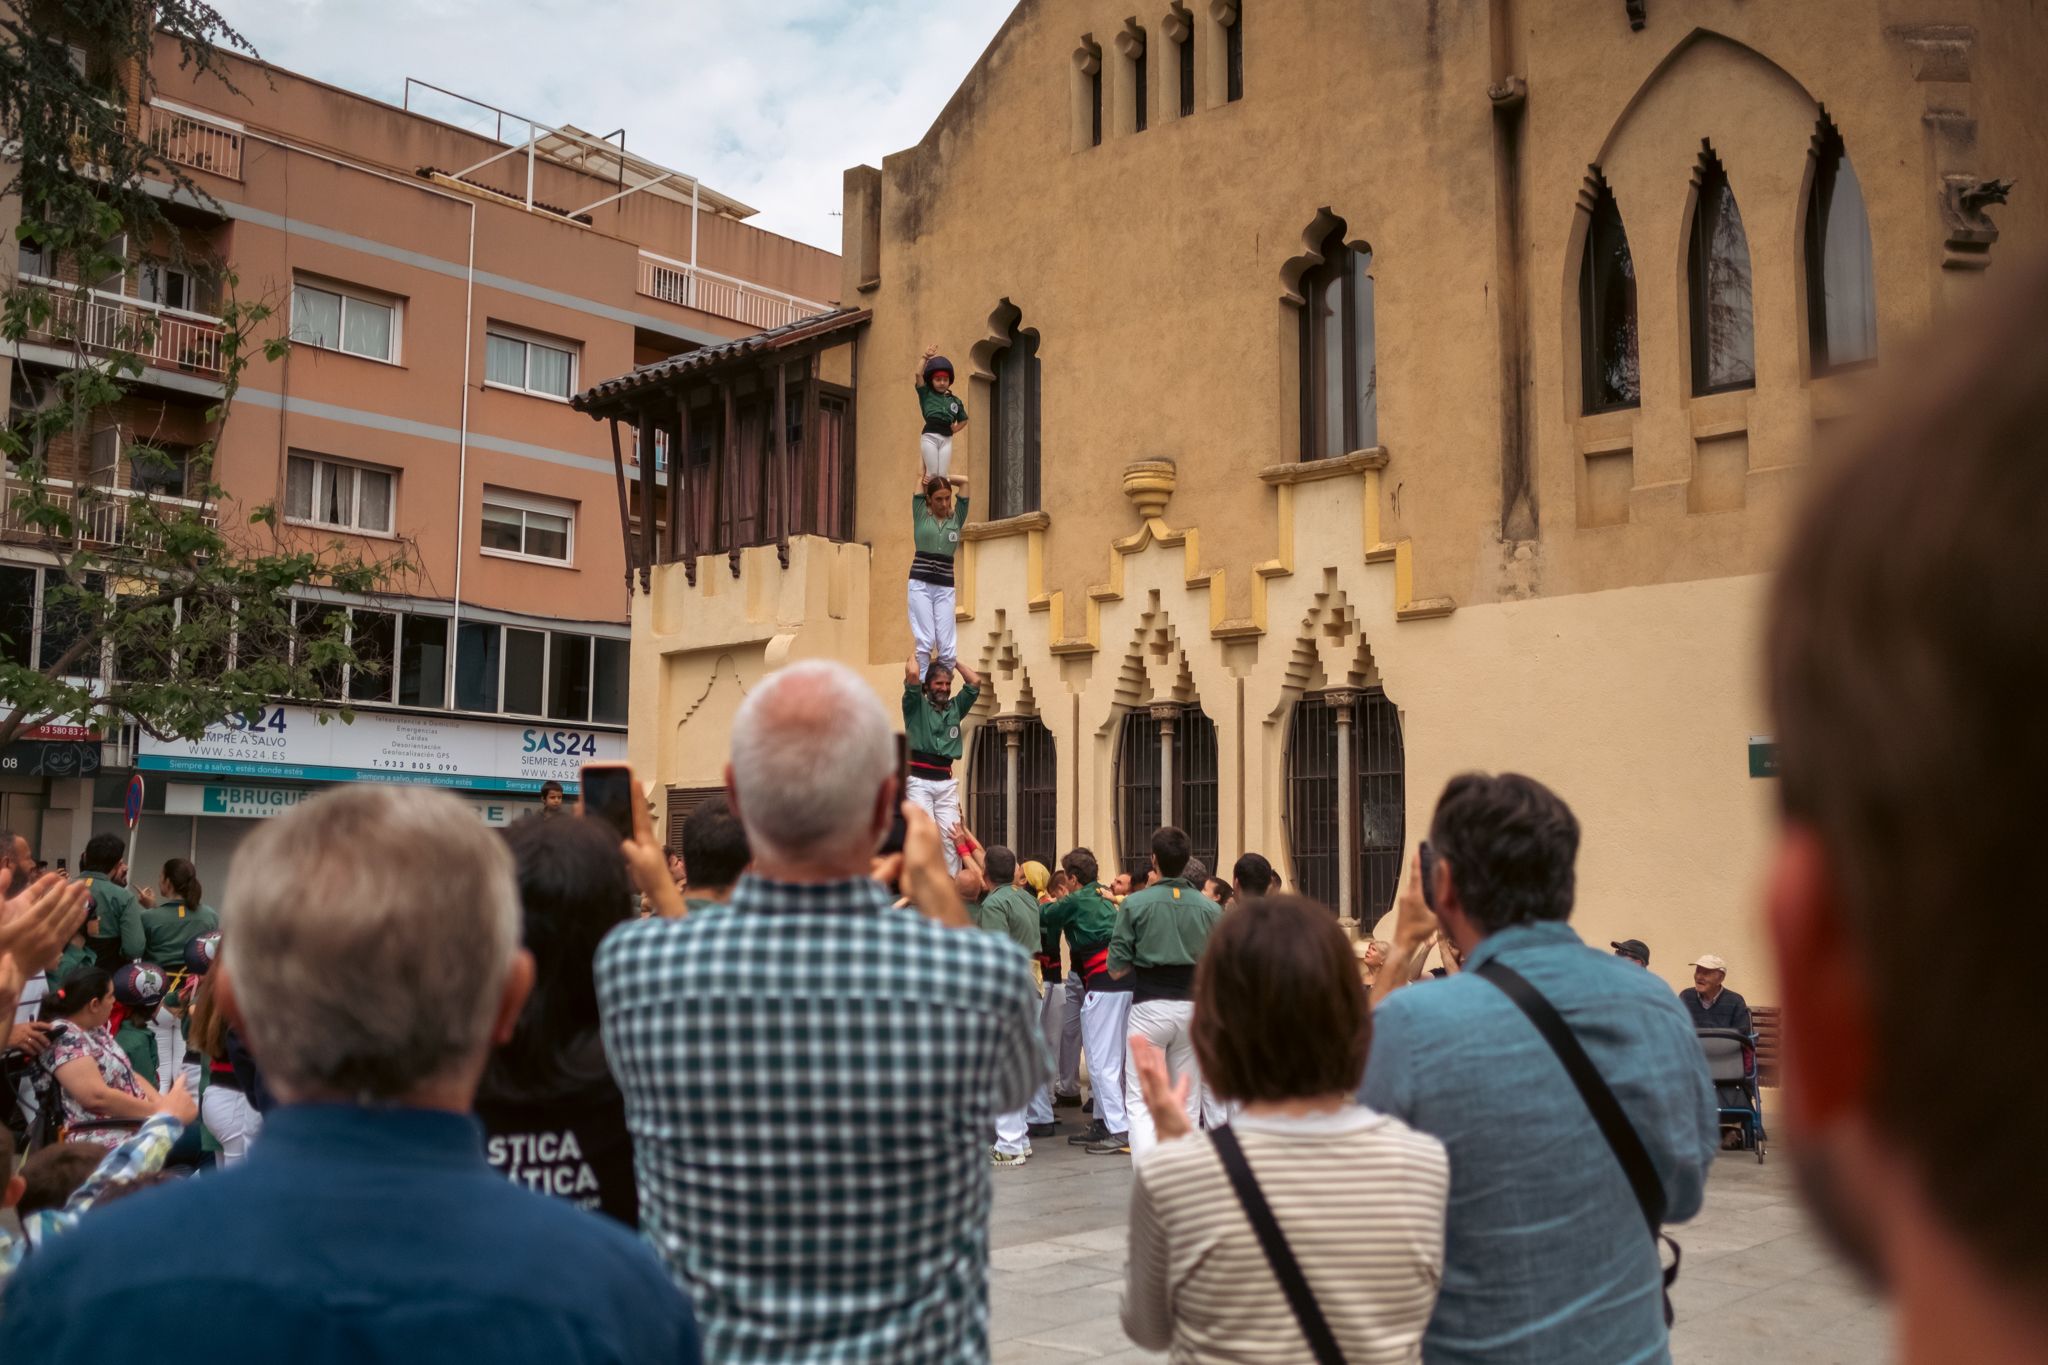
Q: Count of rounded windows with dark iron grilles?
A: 3